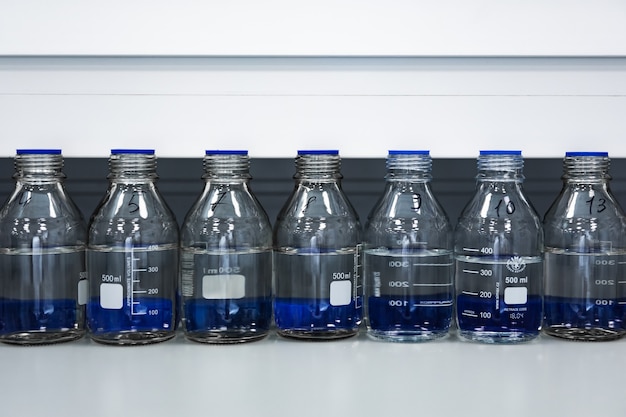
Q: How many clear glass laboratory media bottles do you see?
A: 7